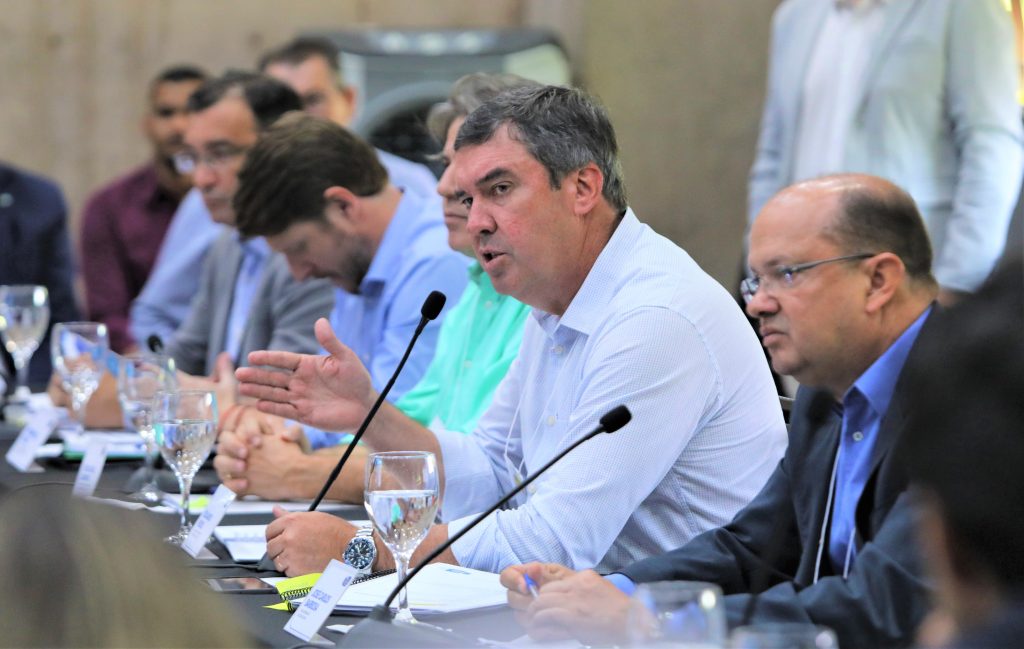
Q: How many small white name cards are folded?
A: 4